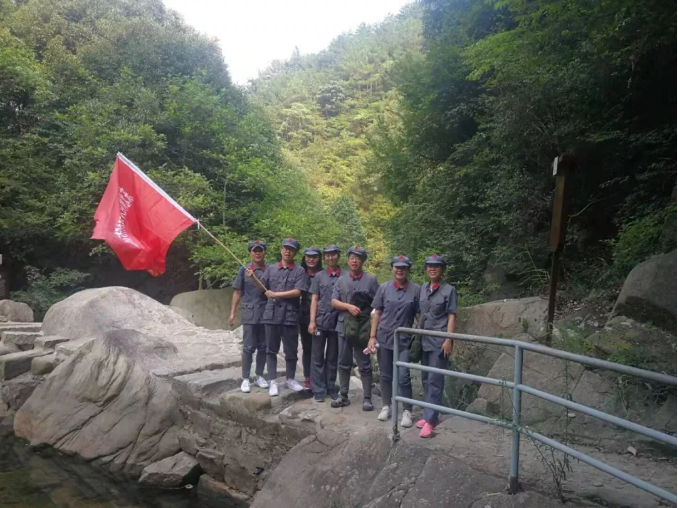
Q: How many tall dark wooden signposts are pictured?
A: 1